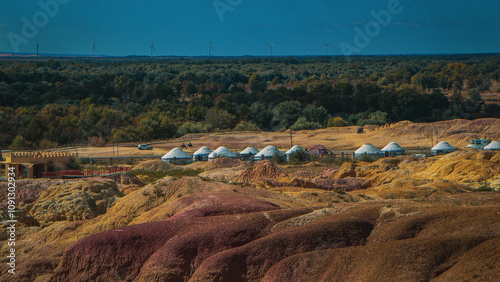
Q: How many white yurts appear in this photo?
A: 10